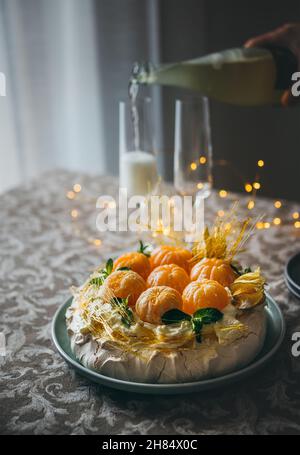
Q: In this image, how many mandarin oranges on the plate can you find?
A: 7